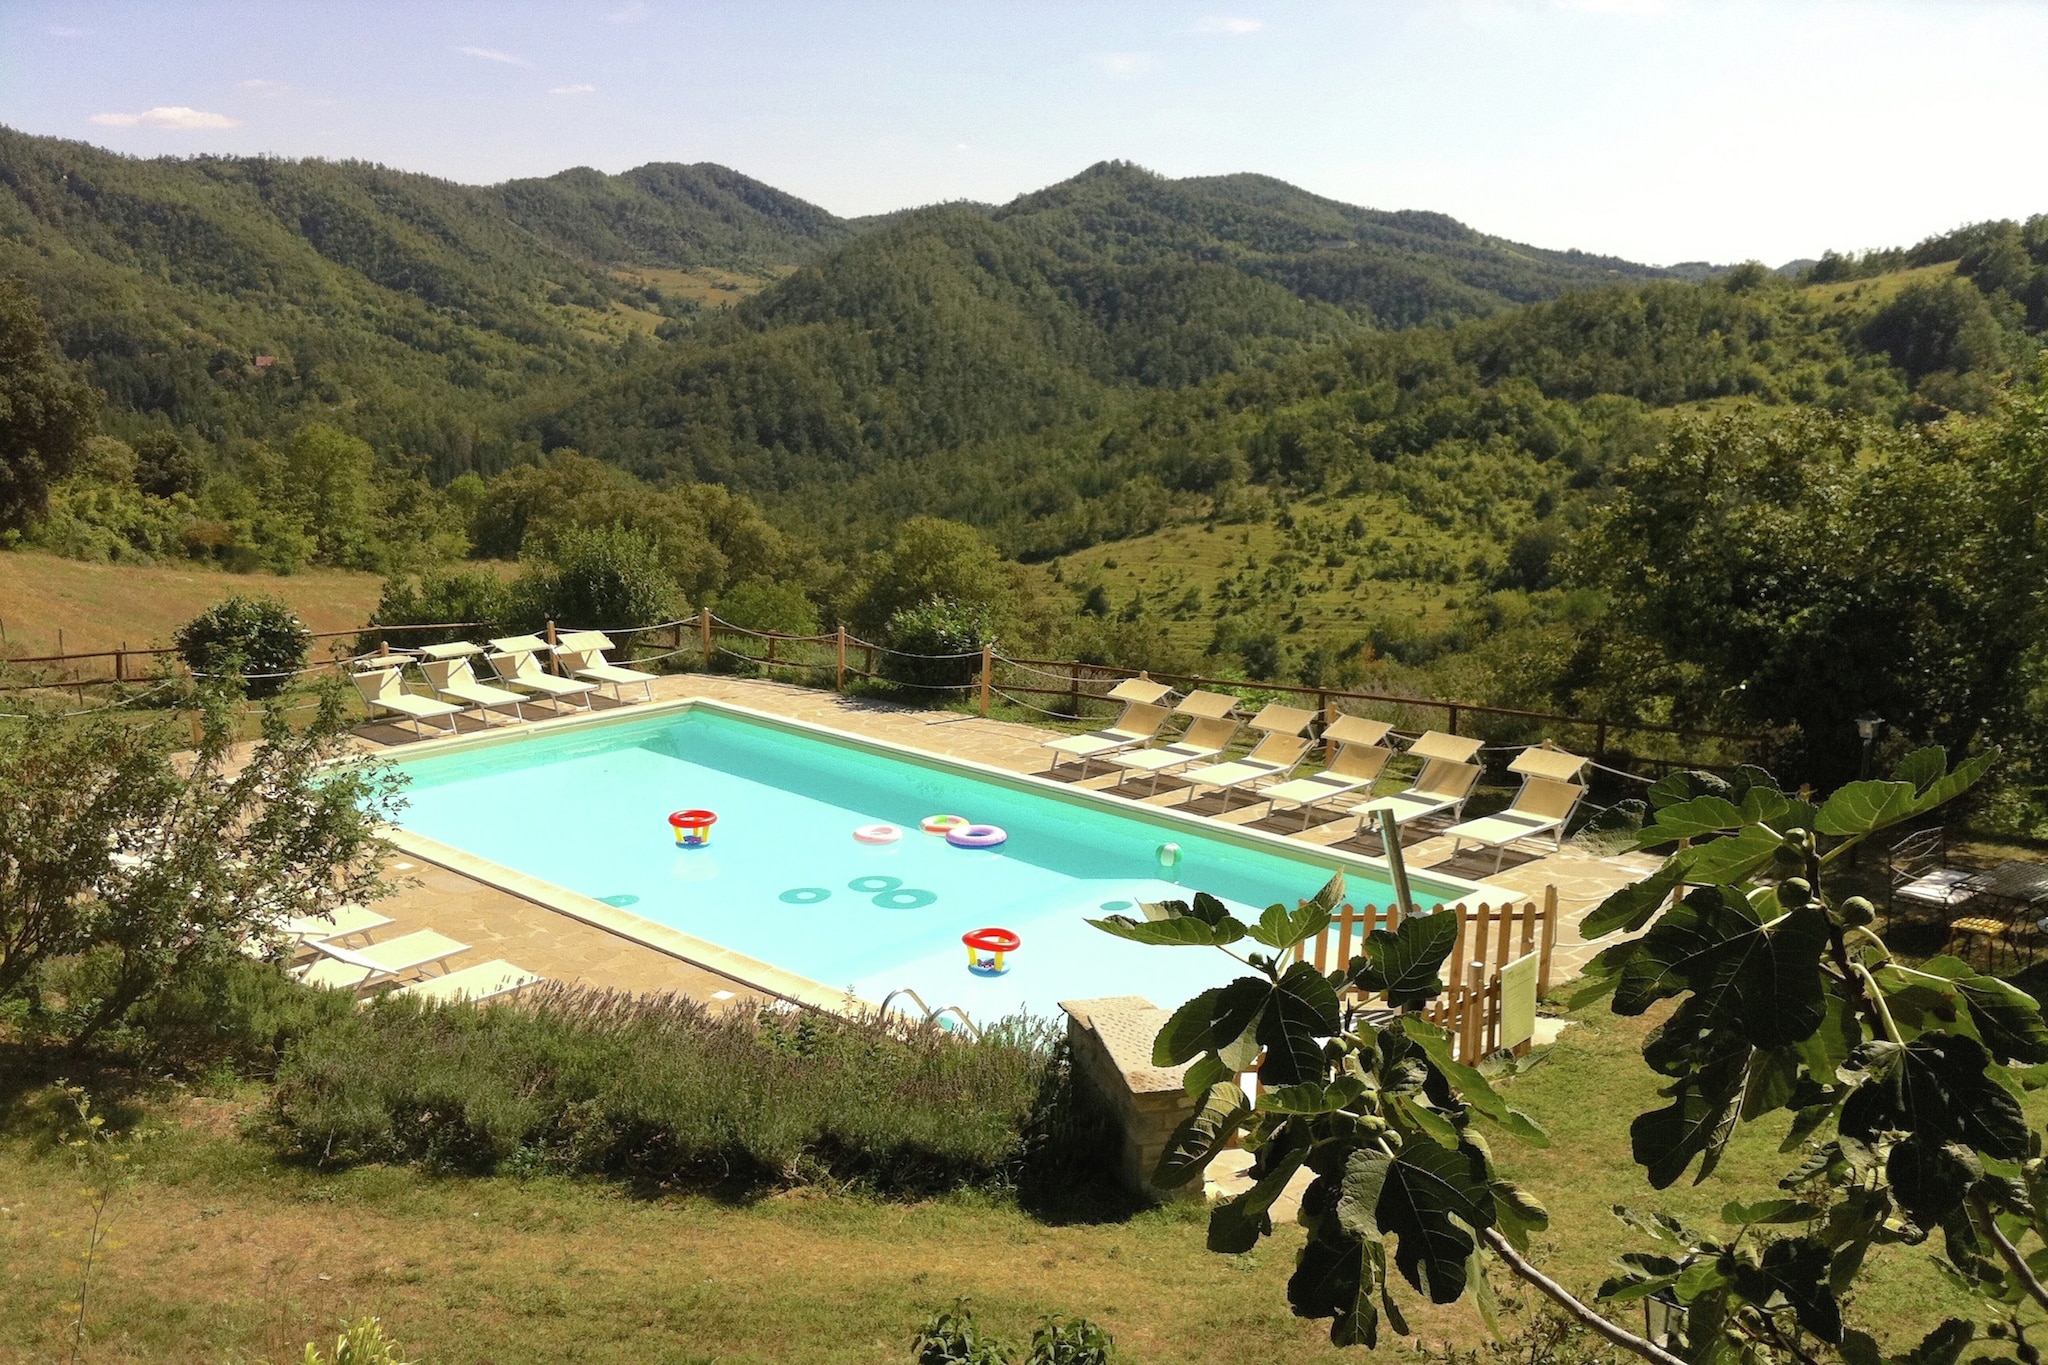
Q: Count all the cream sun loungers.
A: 13